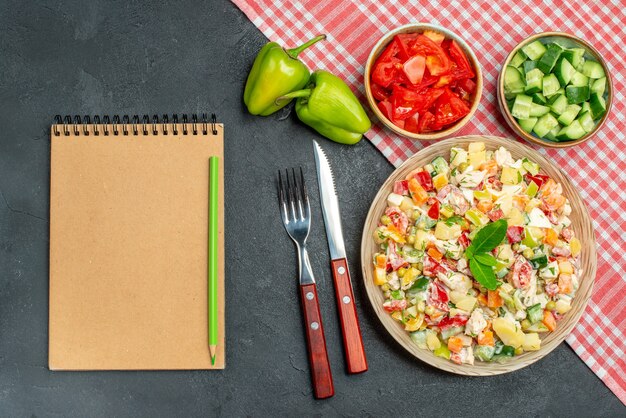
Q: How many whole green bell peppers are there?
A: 2